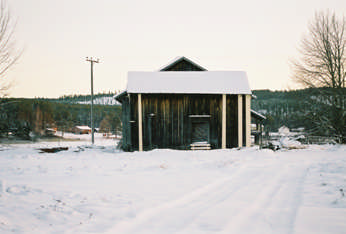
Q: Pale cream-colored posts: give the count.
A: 4